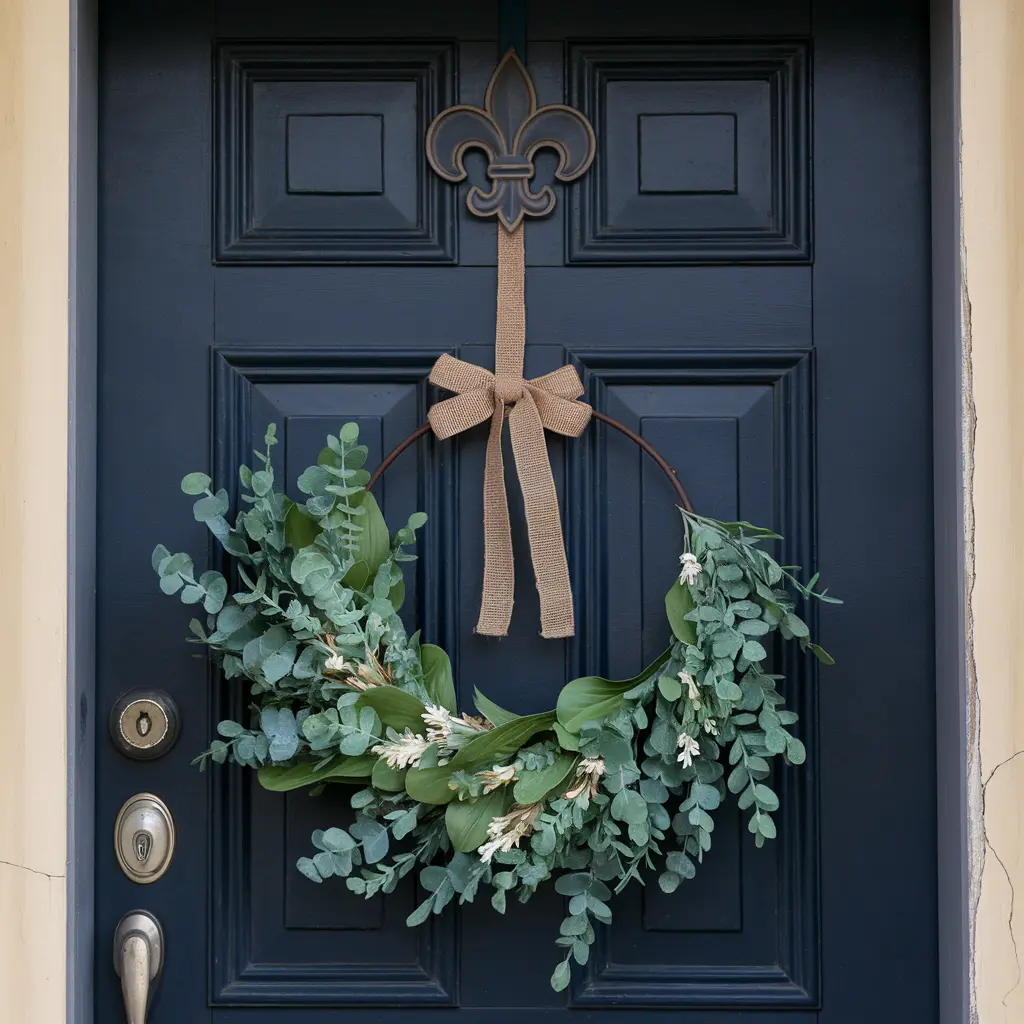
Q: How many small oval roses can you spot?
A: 0